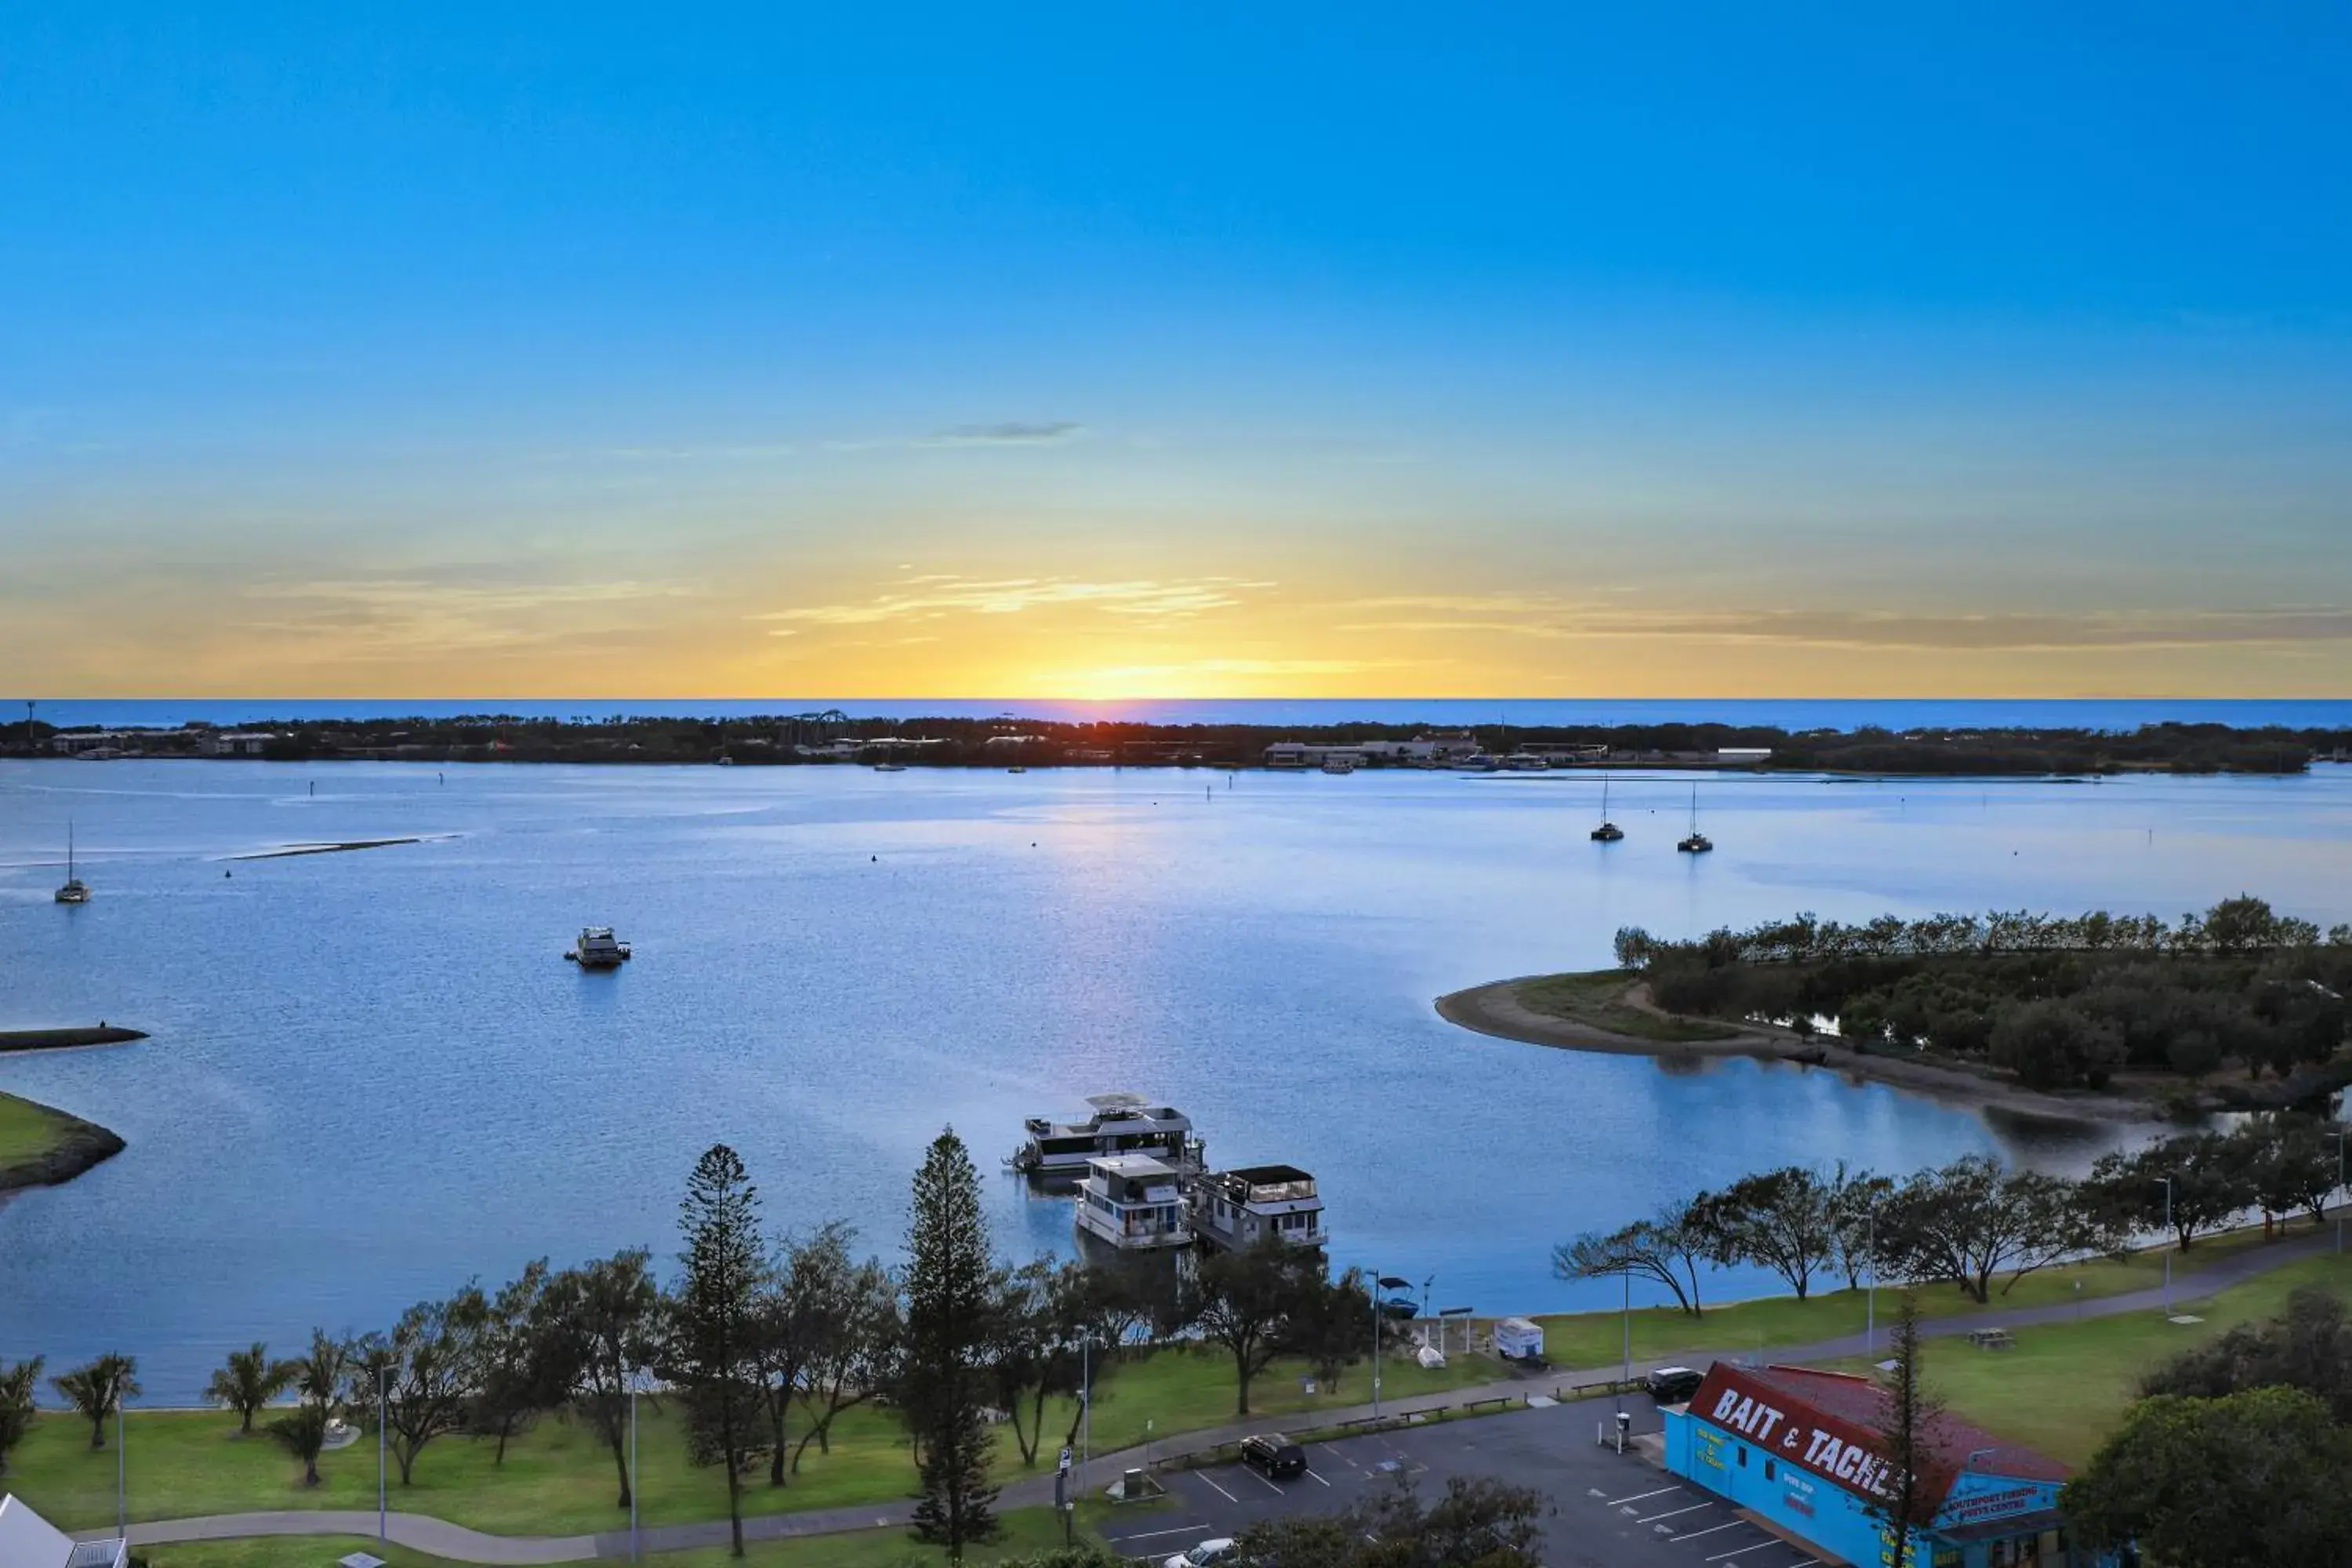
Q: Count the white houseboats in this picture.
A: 3